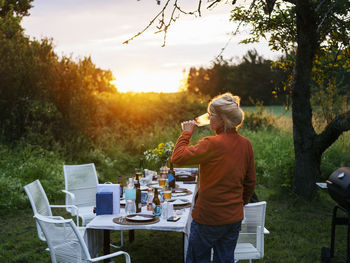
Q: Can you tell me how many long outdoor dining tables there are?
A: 1